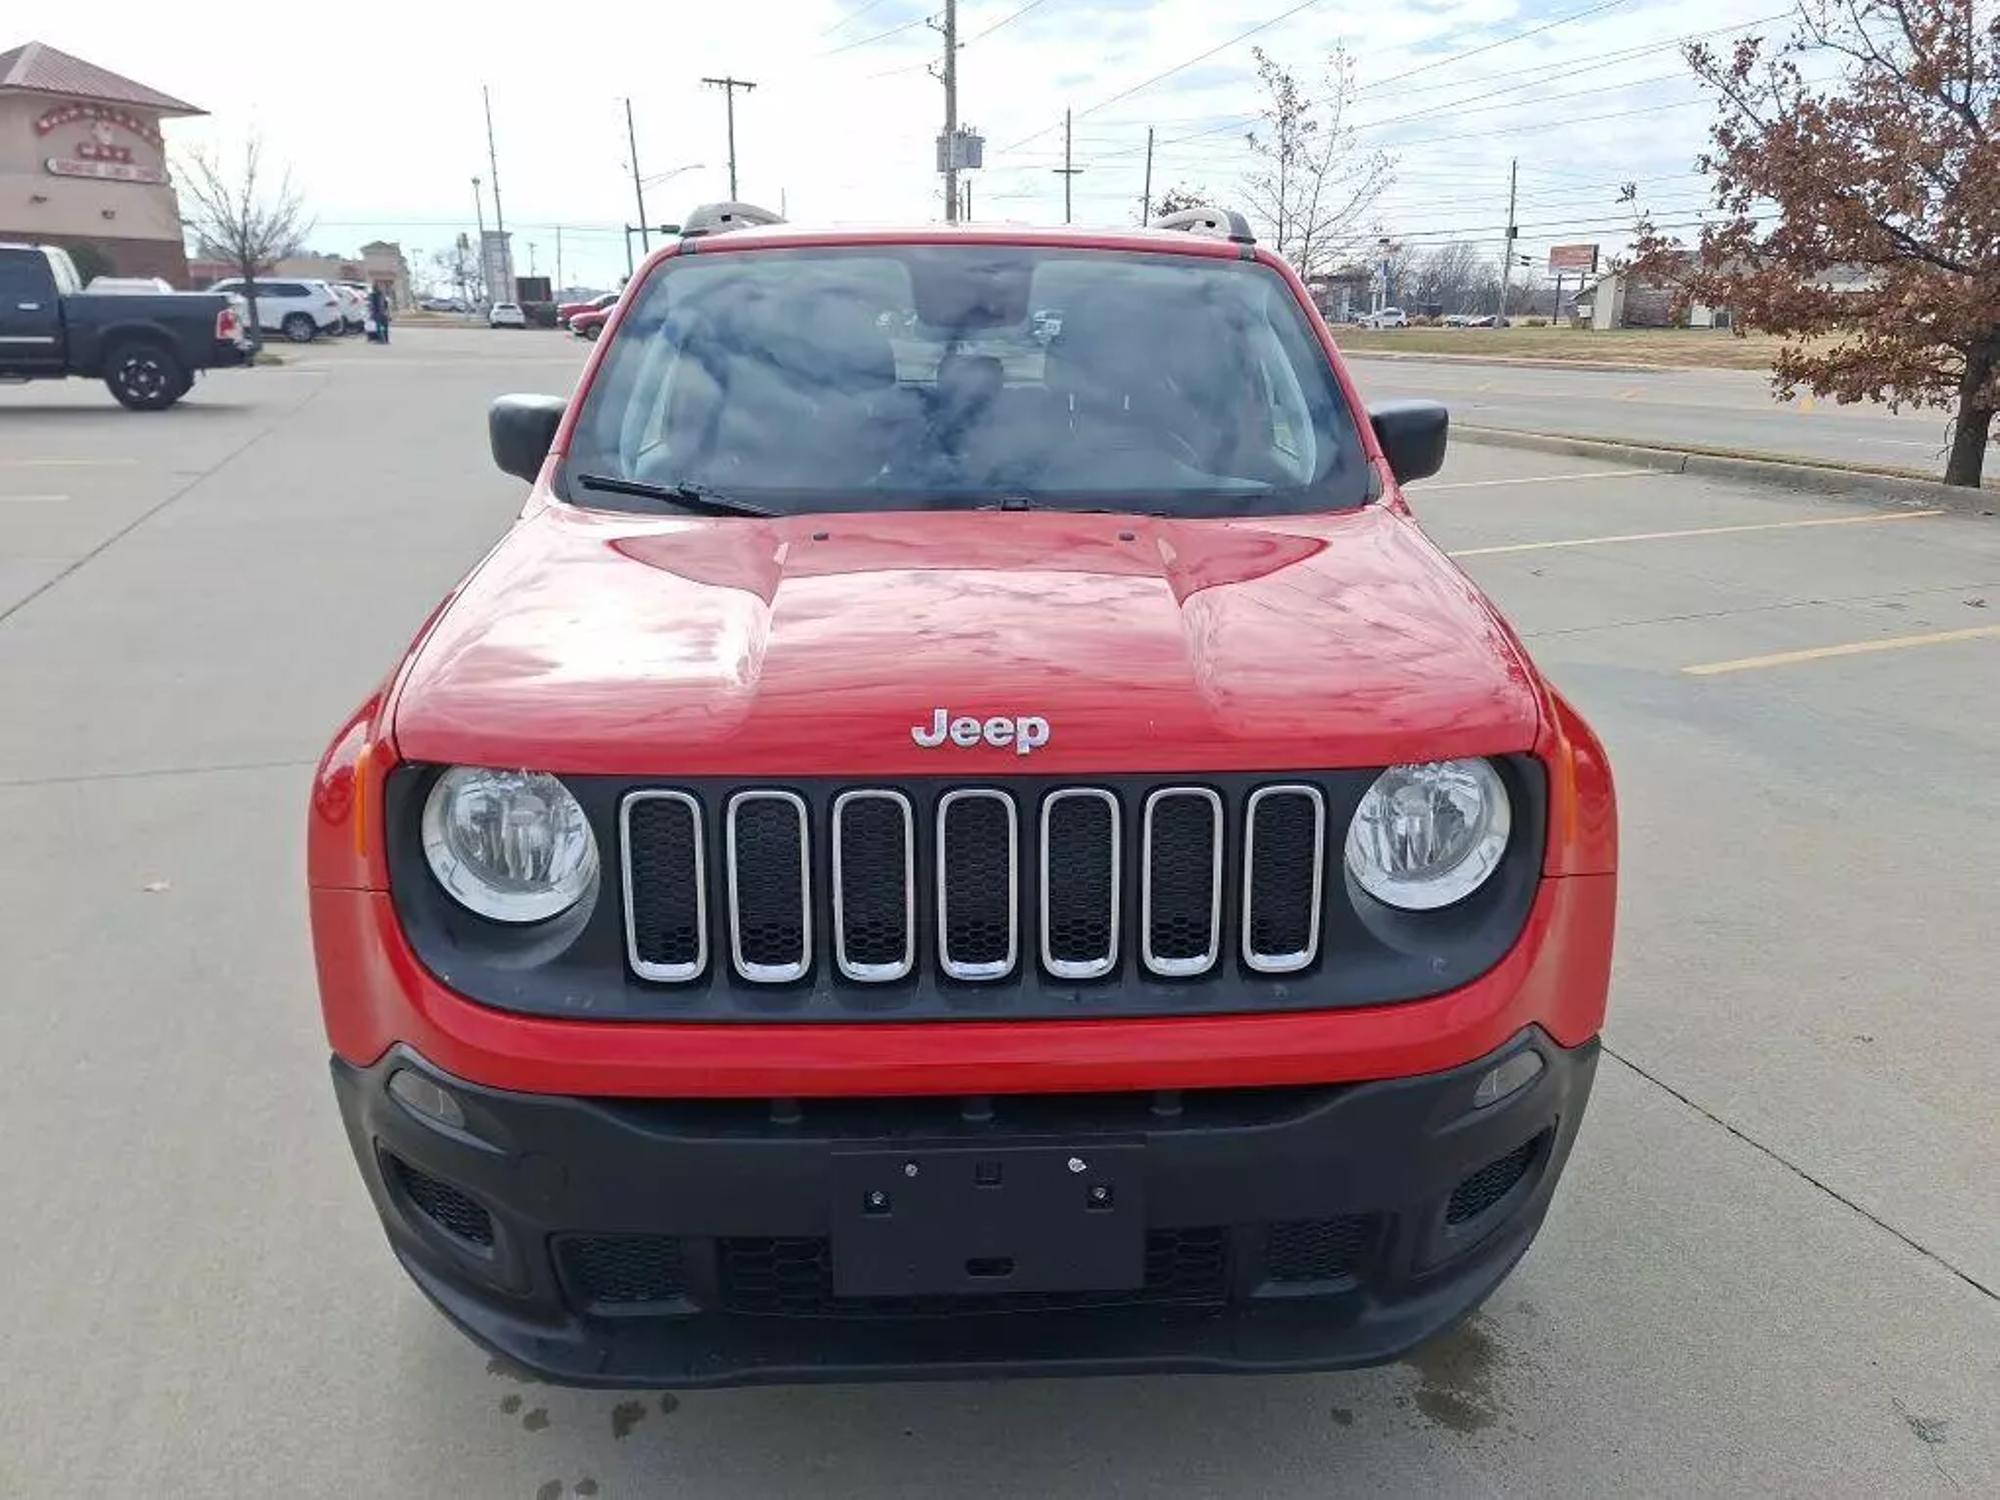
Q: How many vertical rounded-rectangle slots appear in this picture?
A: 7